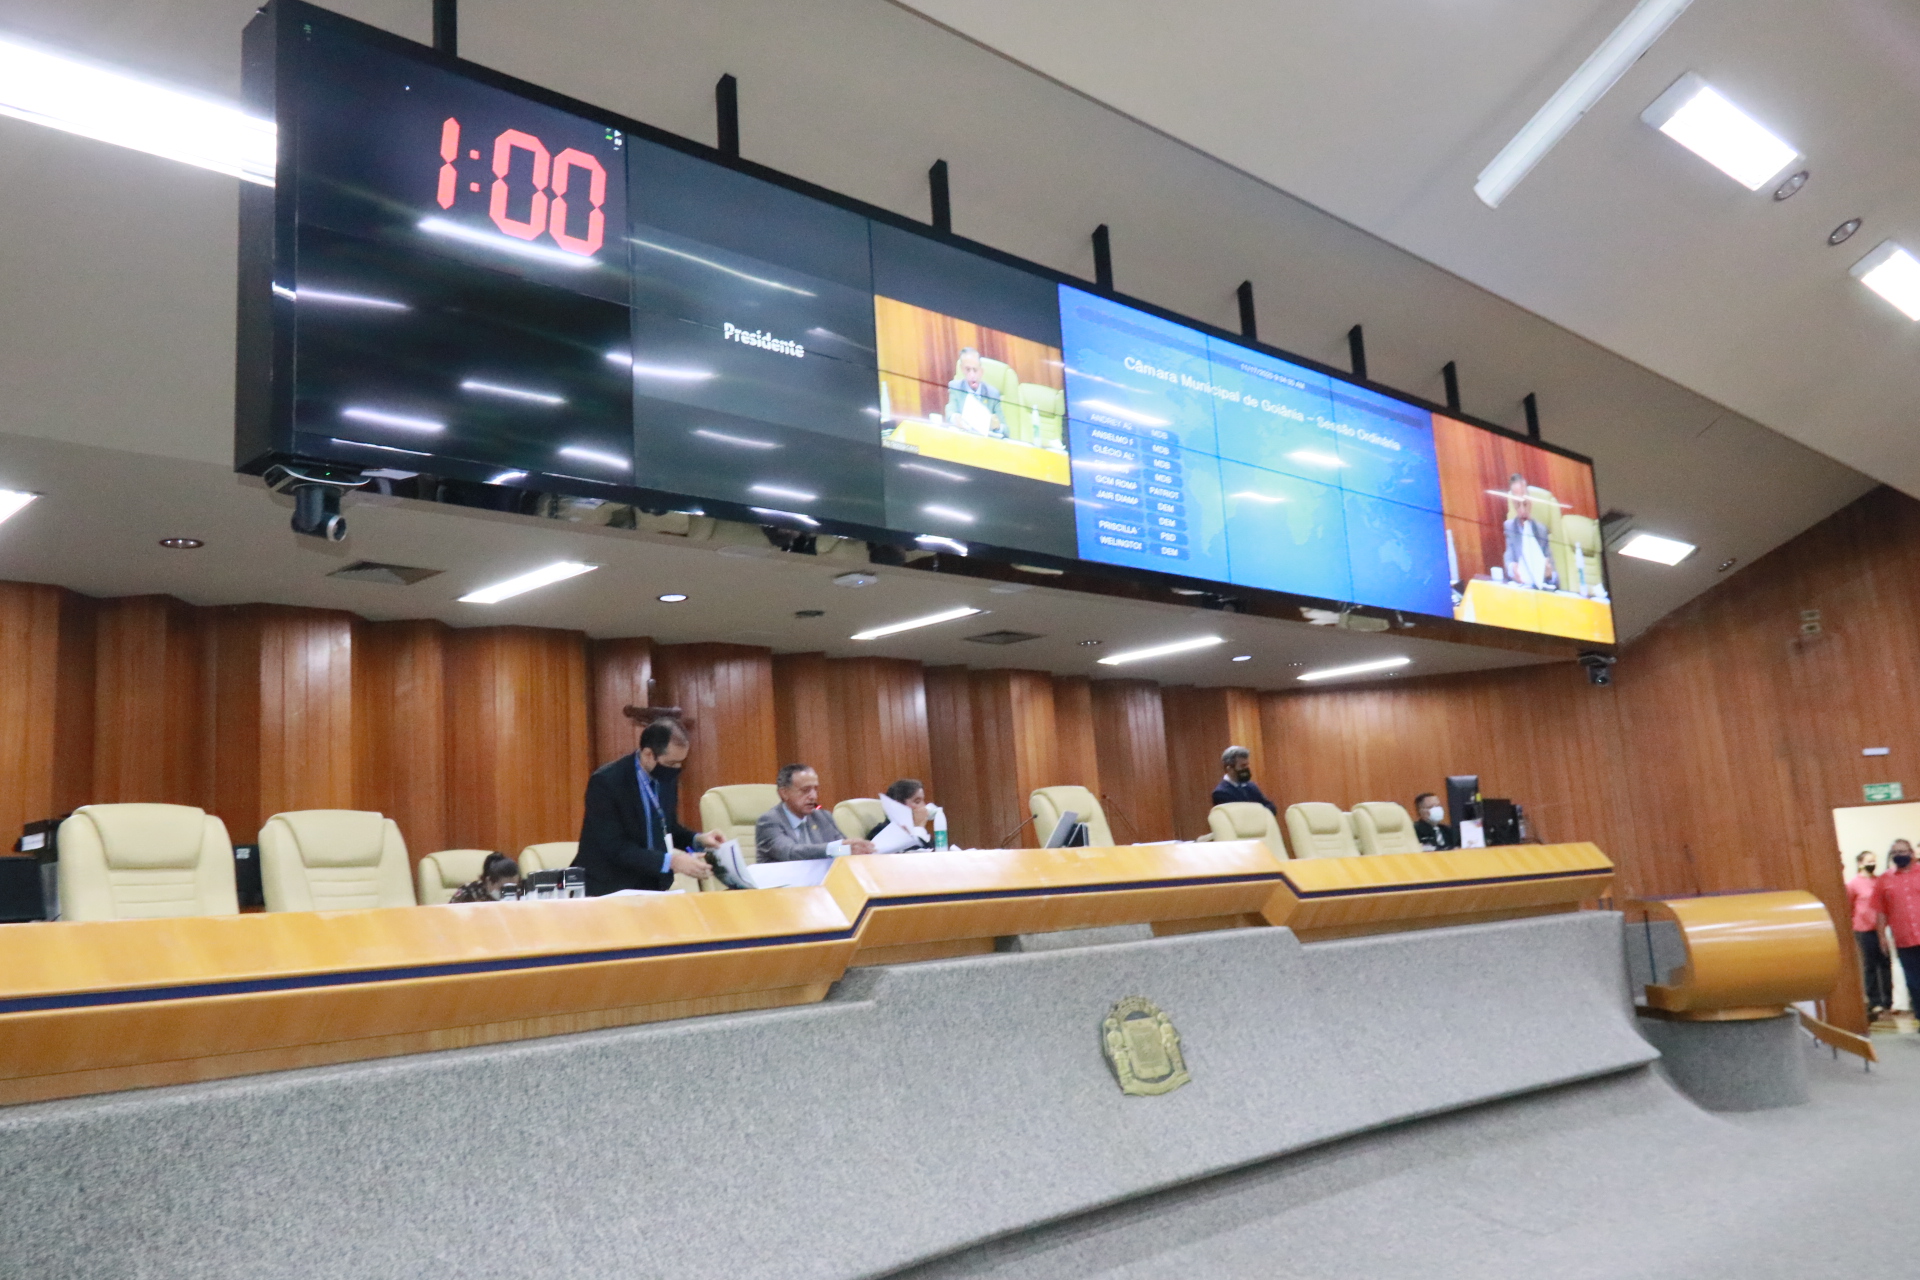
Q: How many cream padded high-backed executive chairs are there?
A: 10